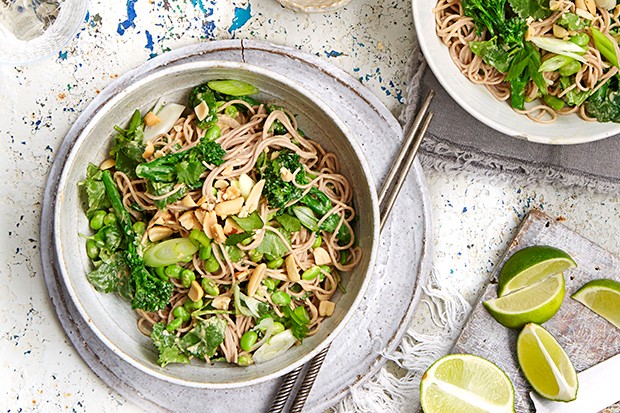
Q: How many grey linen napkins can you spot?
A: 1